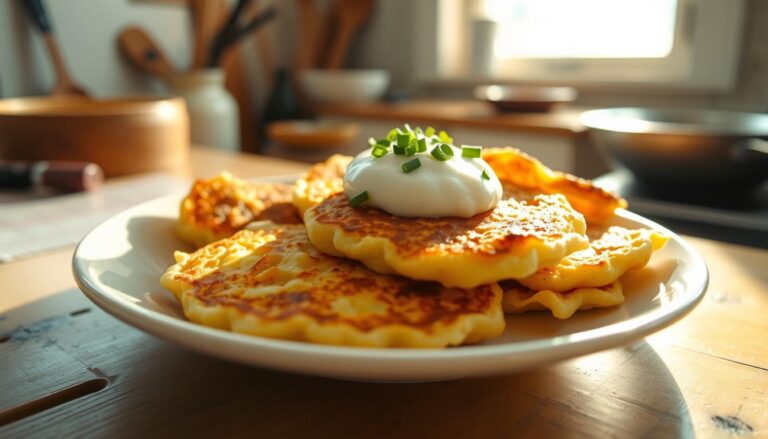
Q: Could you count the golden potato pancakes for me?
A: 7